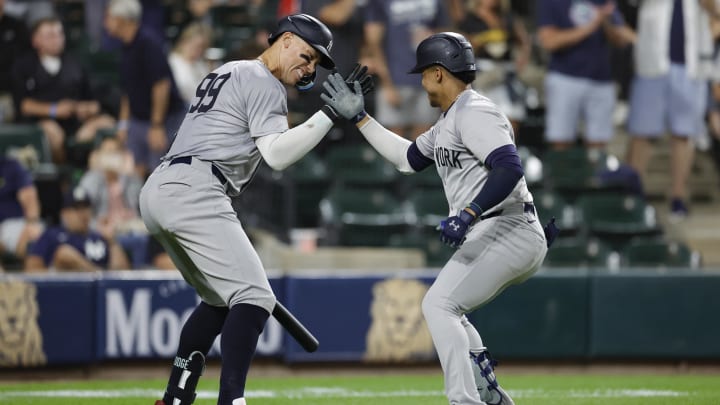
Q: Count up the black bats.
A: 1